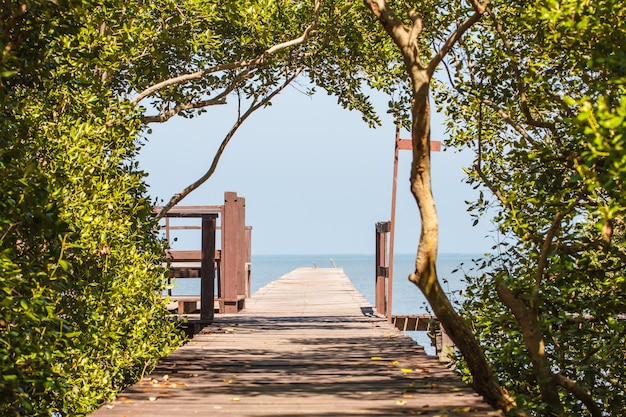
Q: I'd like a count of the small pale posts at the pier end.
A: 2